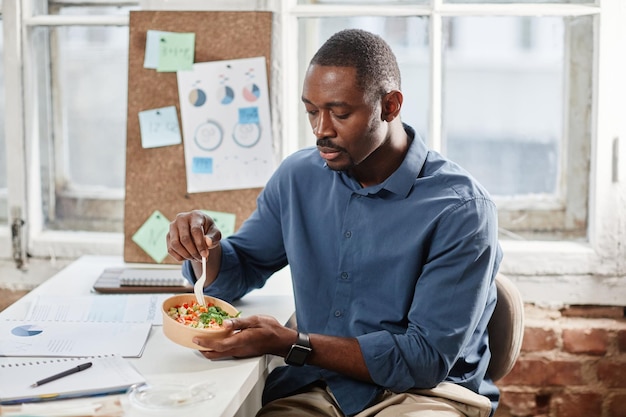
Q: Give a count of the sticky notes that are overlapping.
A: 2